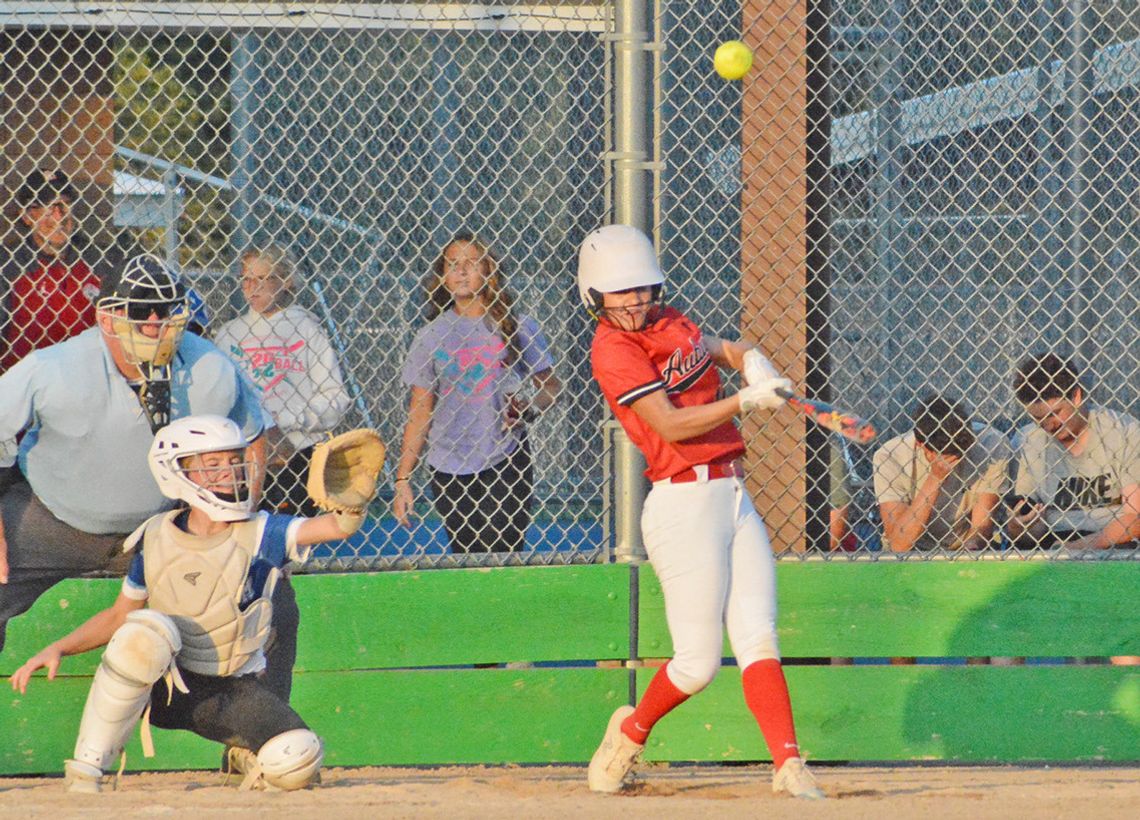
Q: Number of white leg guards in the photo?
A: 2